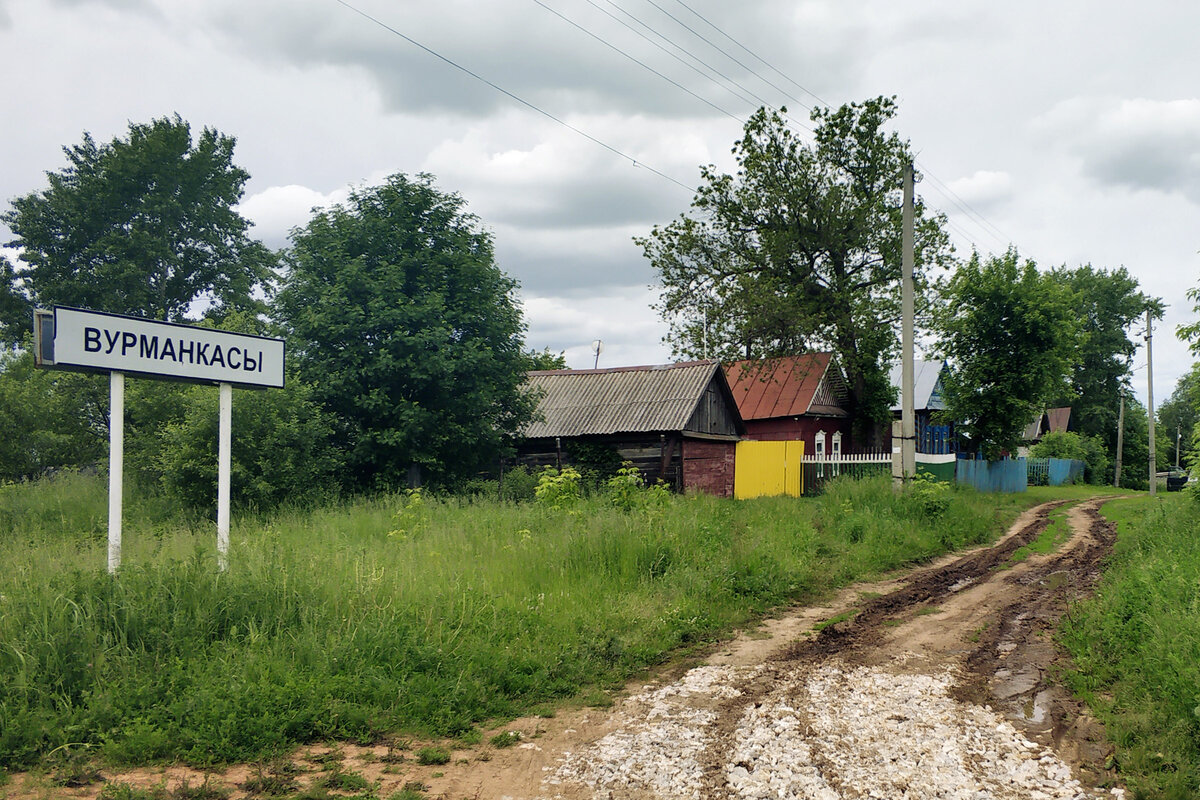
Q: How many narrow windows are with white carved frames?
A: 2